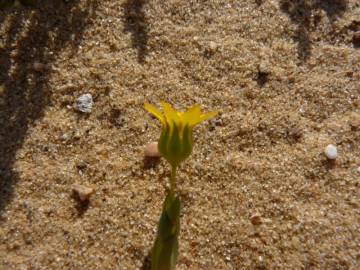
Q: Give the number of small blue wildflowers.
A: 0